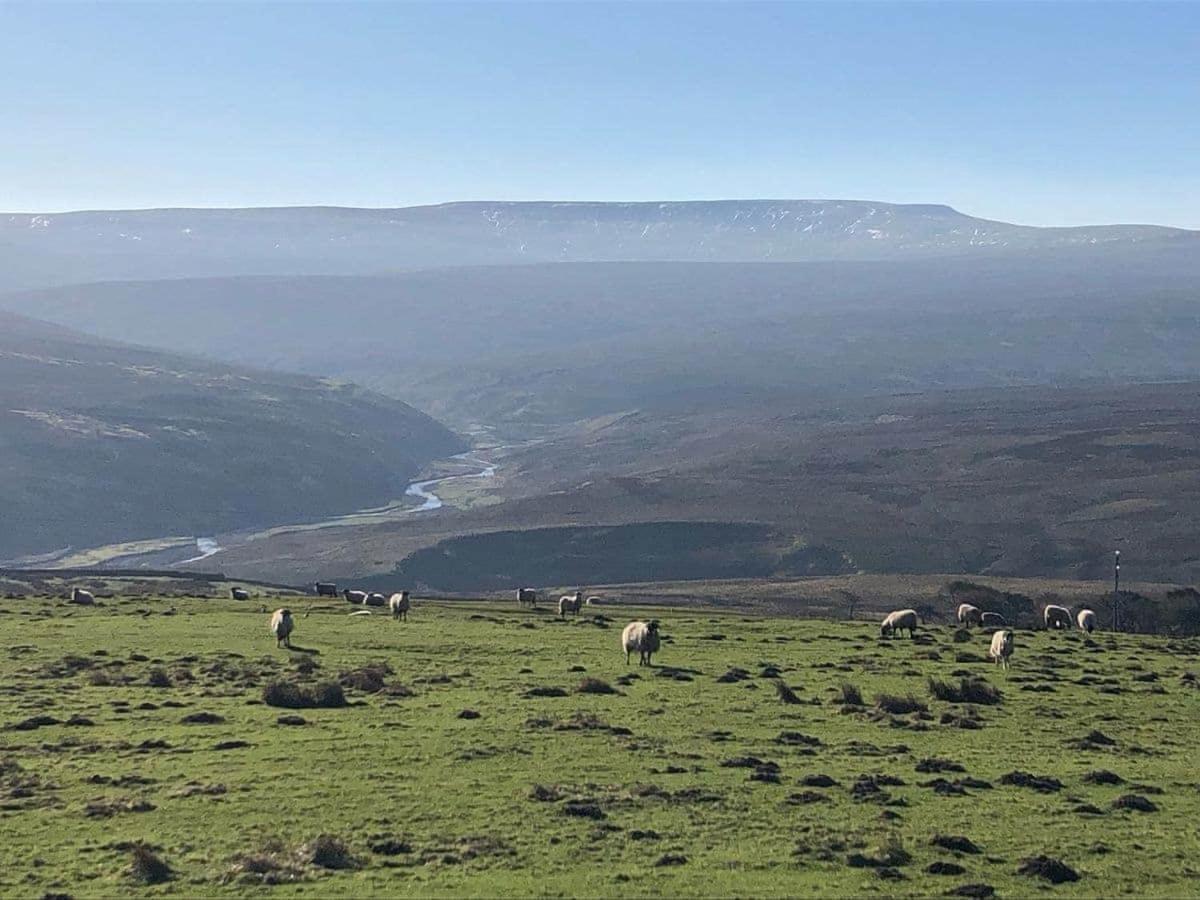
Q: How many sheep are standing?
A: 11